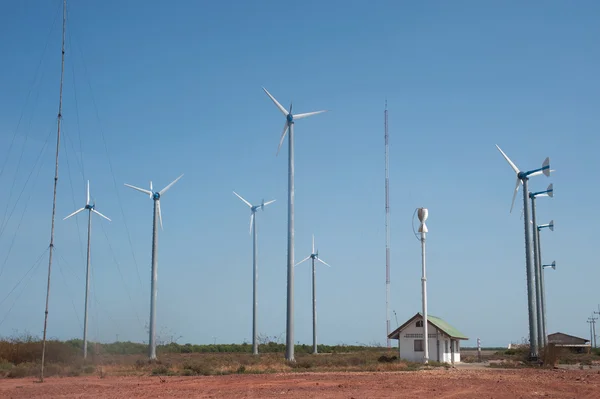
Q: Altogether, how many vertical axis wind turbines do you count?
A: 1